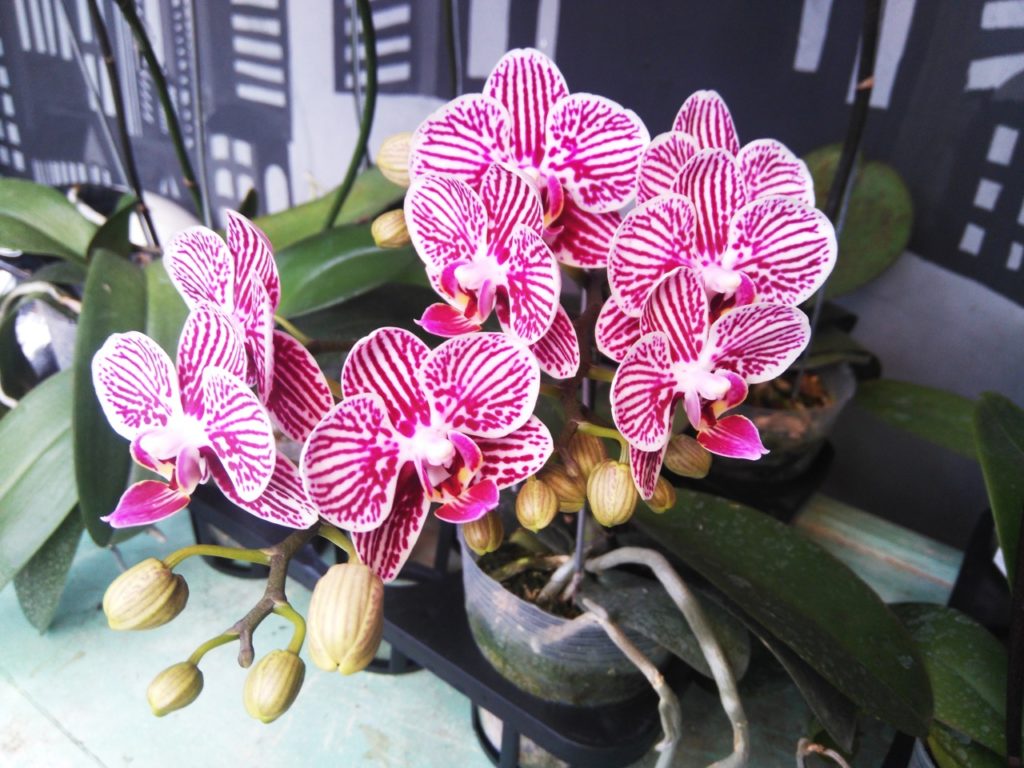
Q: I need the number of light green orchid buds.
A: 13